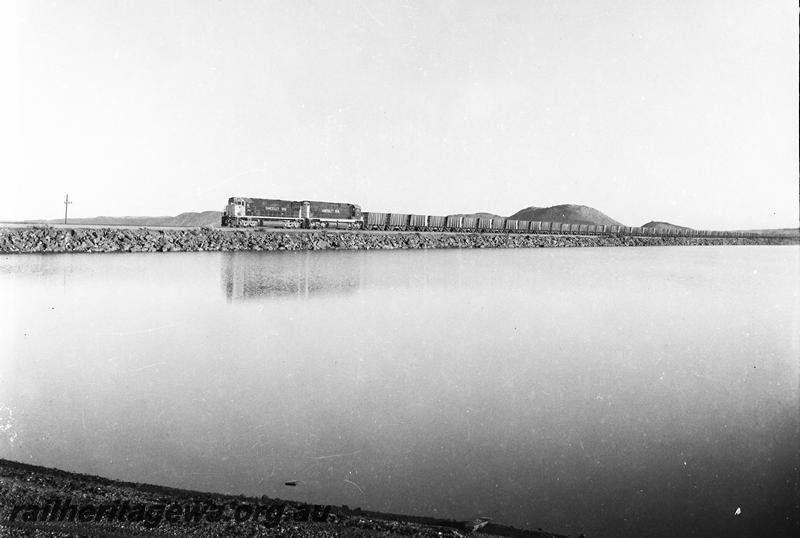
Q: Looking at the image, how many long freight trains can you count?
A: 1